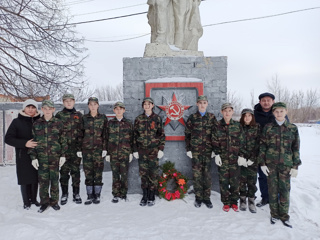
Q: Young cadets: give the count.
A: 9